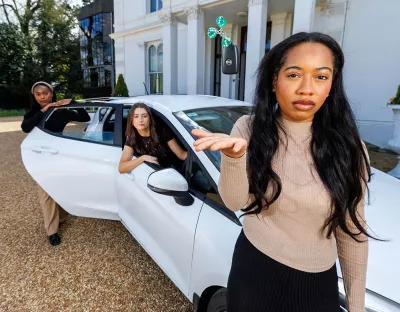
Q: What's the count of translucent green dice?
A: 3